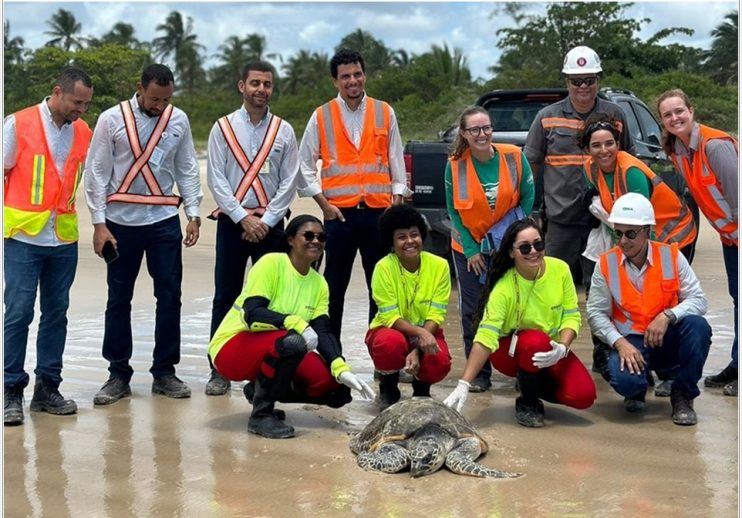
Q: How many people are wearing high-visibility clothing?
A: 12